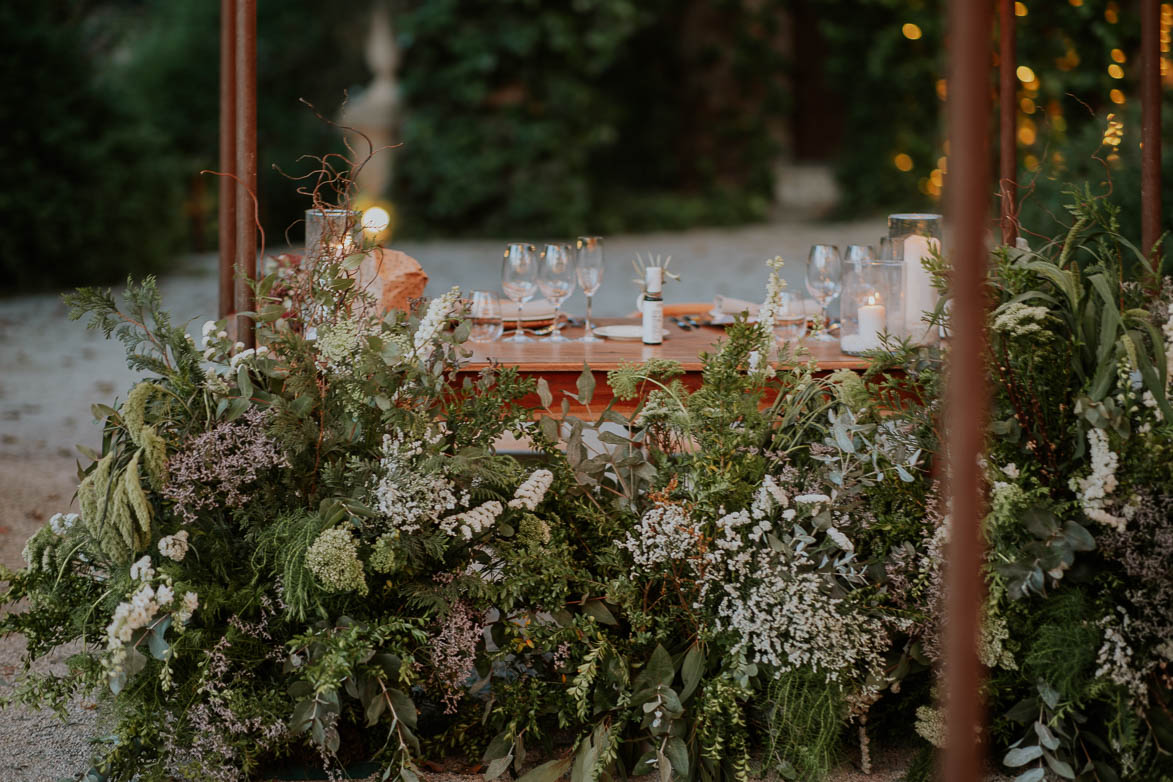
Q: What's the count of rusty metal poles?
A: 5